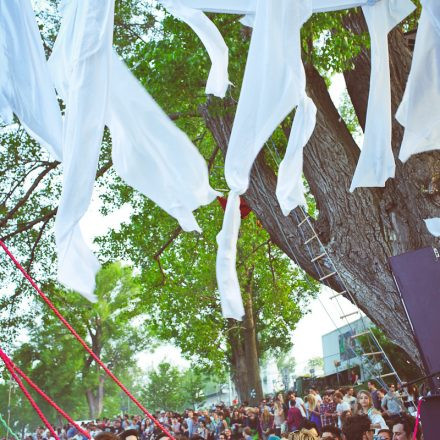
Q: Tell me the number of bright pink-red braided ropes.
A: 3